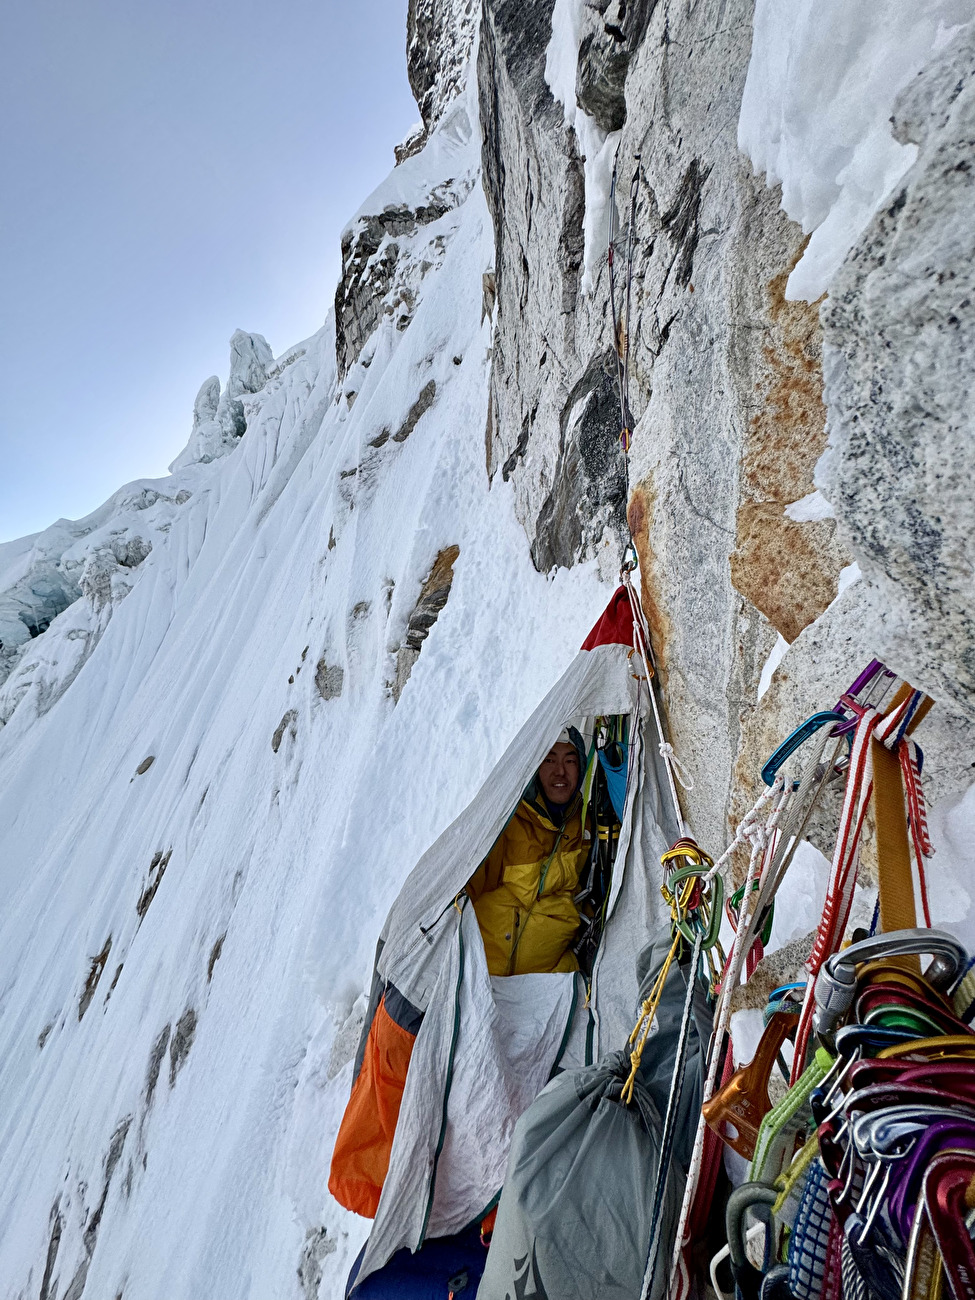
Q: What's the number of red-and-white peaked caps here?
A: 0